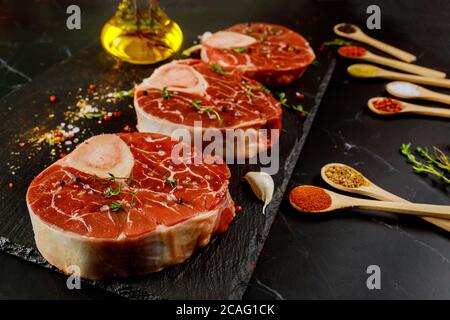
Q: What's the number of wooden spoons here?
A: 7